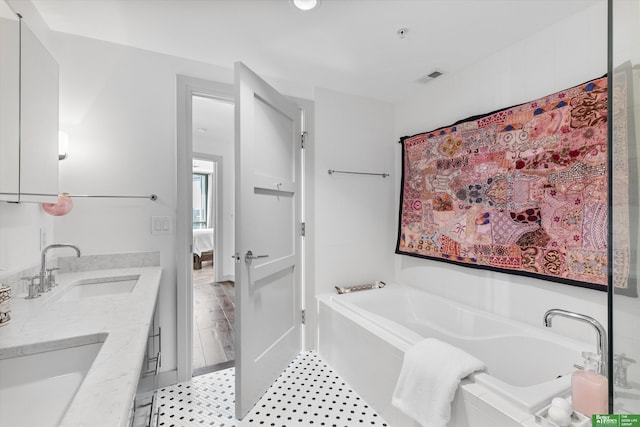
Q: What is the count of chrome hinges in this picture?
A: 3